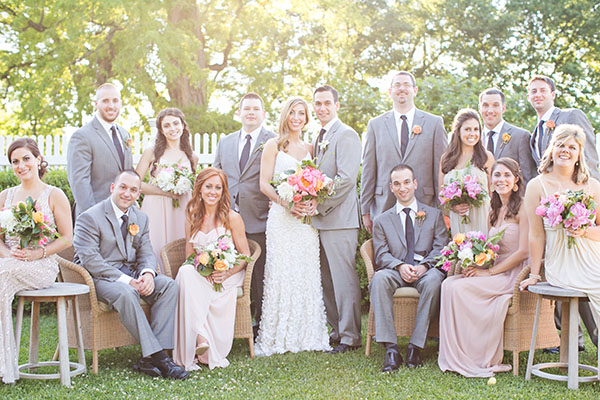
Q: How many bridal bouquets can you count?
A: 7